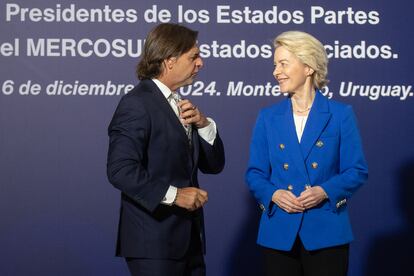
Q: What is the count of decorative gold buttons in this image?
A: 6